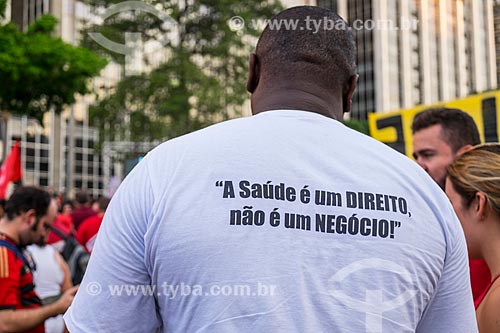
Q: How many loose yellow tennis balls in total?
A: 0